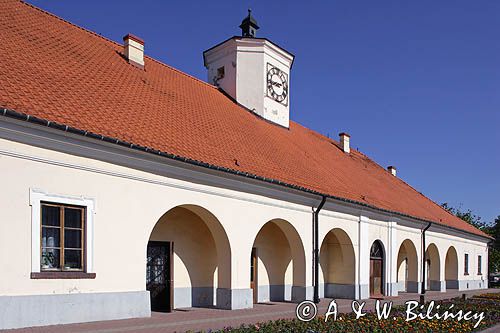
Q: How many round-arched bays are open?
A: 6